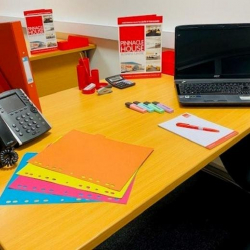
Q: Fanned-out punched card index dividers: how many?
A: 4